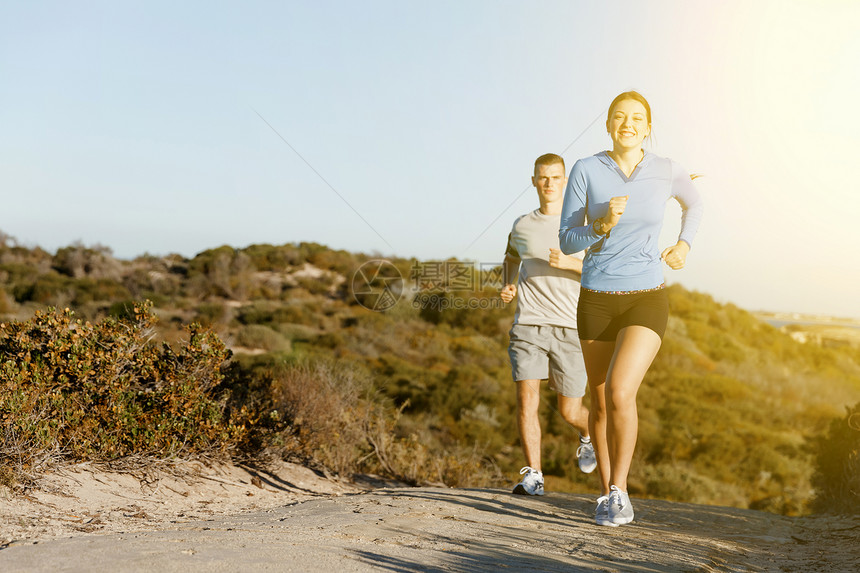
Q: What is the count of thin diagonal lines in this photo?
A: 2